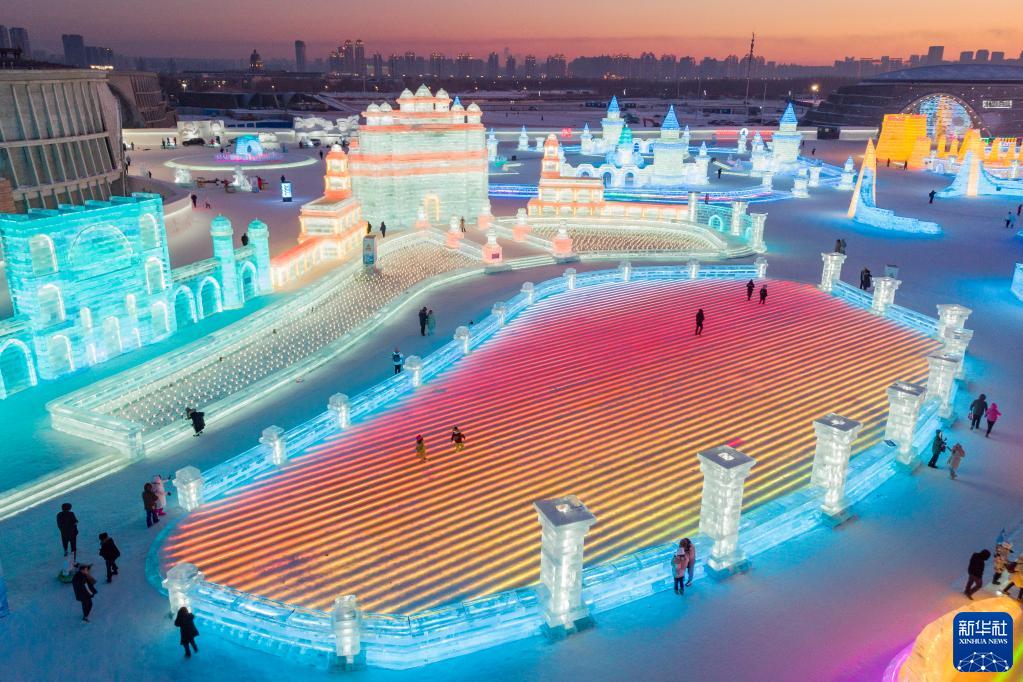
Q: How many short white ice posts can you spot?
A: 13